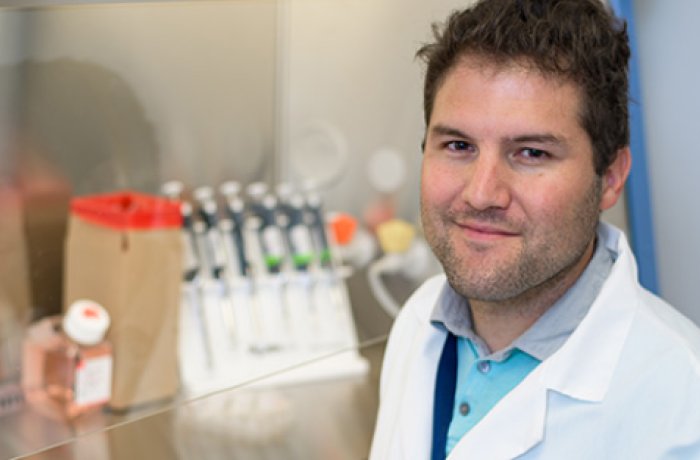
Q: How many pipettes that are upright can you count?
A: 6